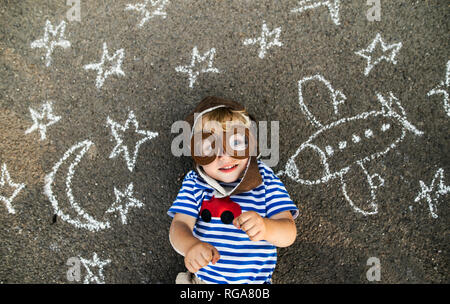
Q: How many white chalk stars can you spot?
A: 14